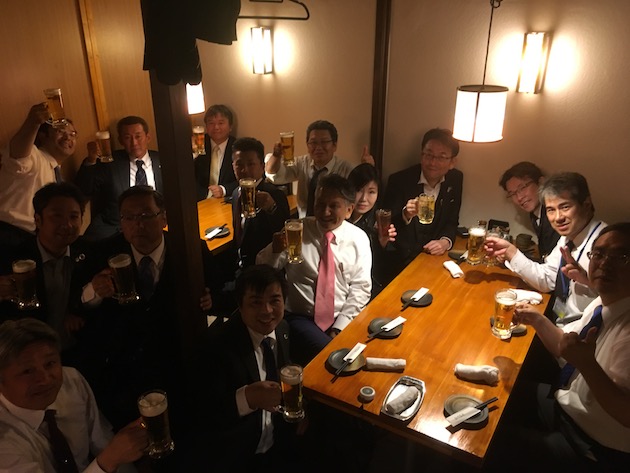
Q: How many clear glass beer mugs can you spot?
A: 14